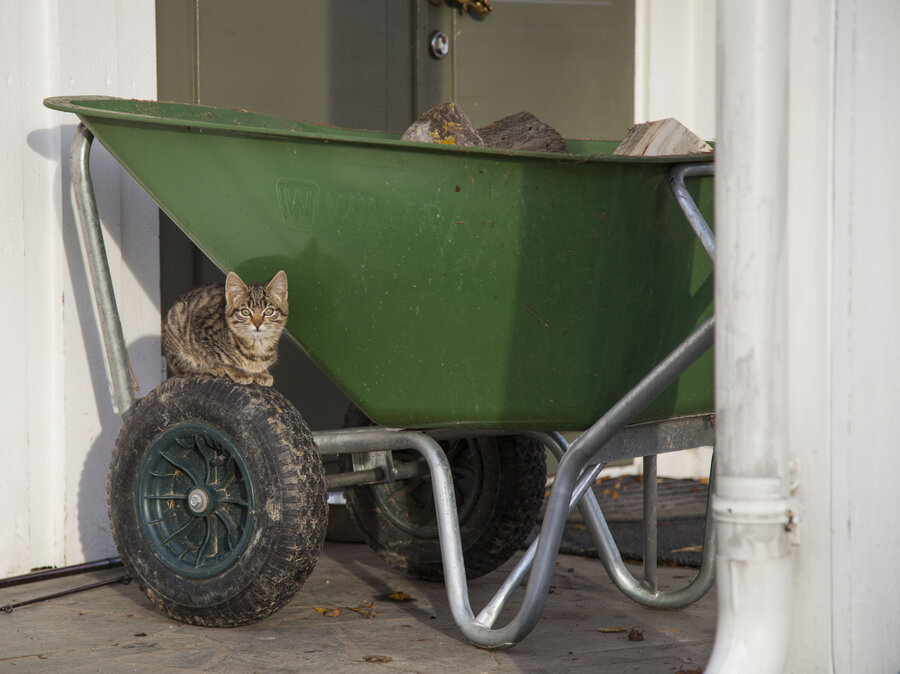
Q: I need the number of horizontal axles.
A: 1